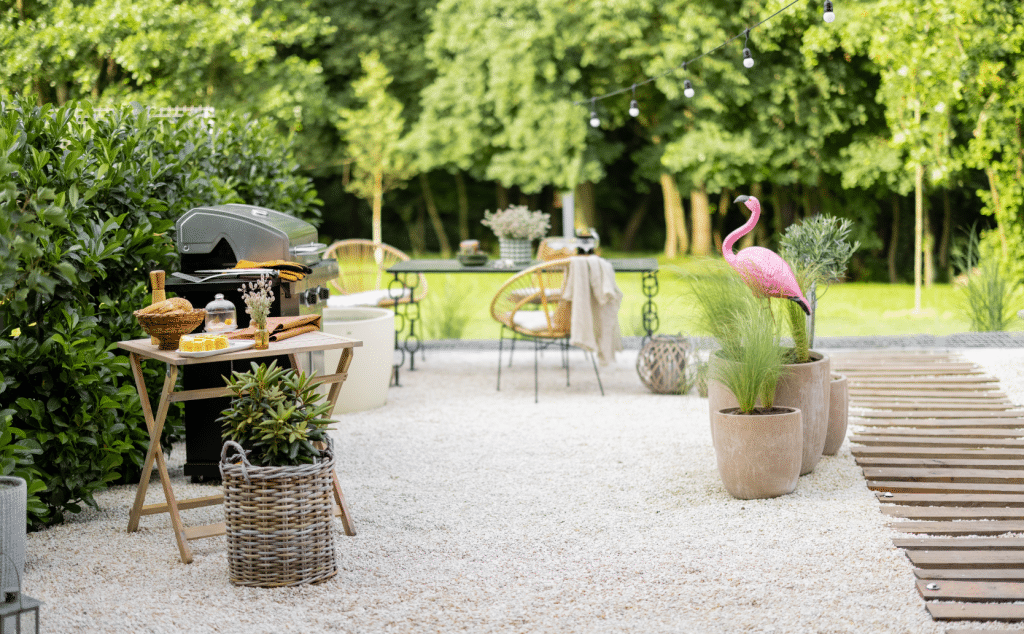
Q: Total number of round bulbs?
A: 5